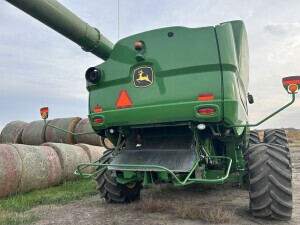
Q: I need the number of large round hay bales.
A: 8